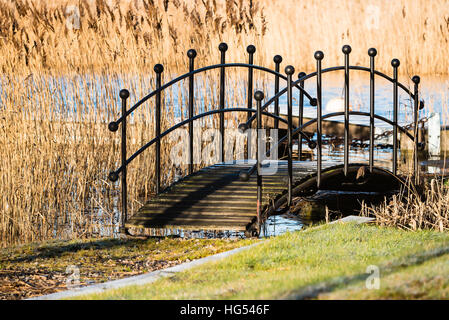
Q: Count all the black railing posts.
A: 14